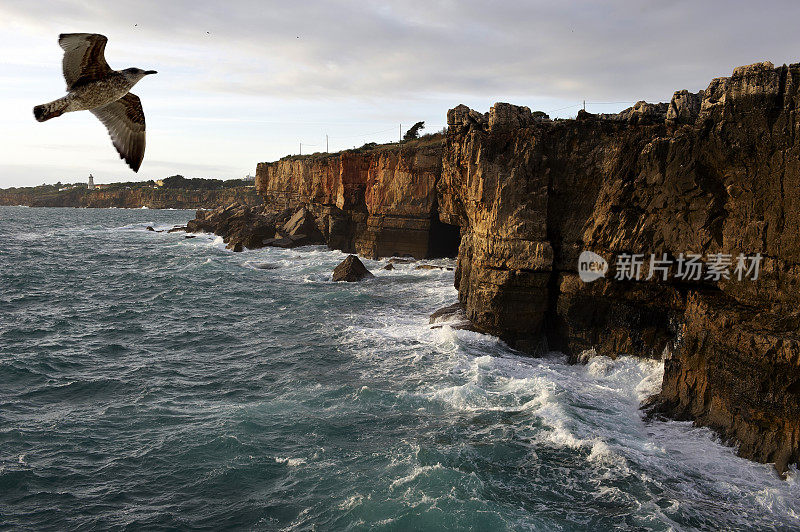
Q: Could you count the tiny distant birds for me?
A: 3